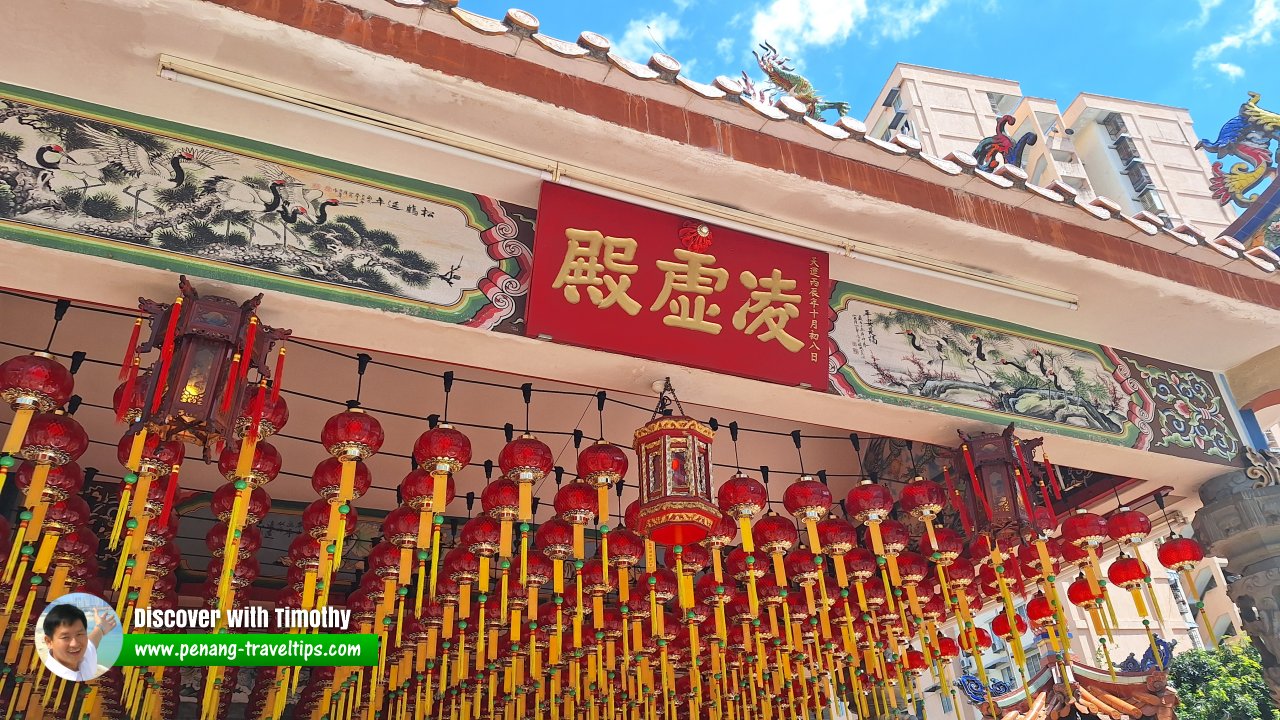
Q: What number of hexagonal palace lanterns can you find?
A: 3